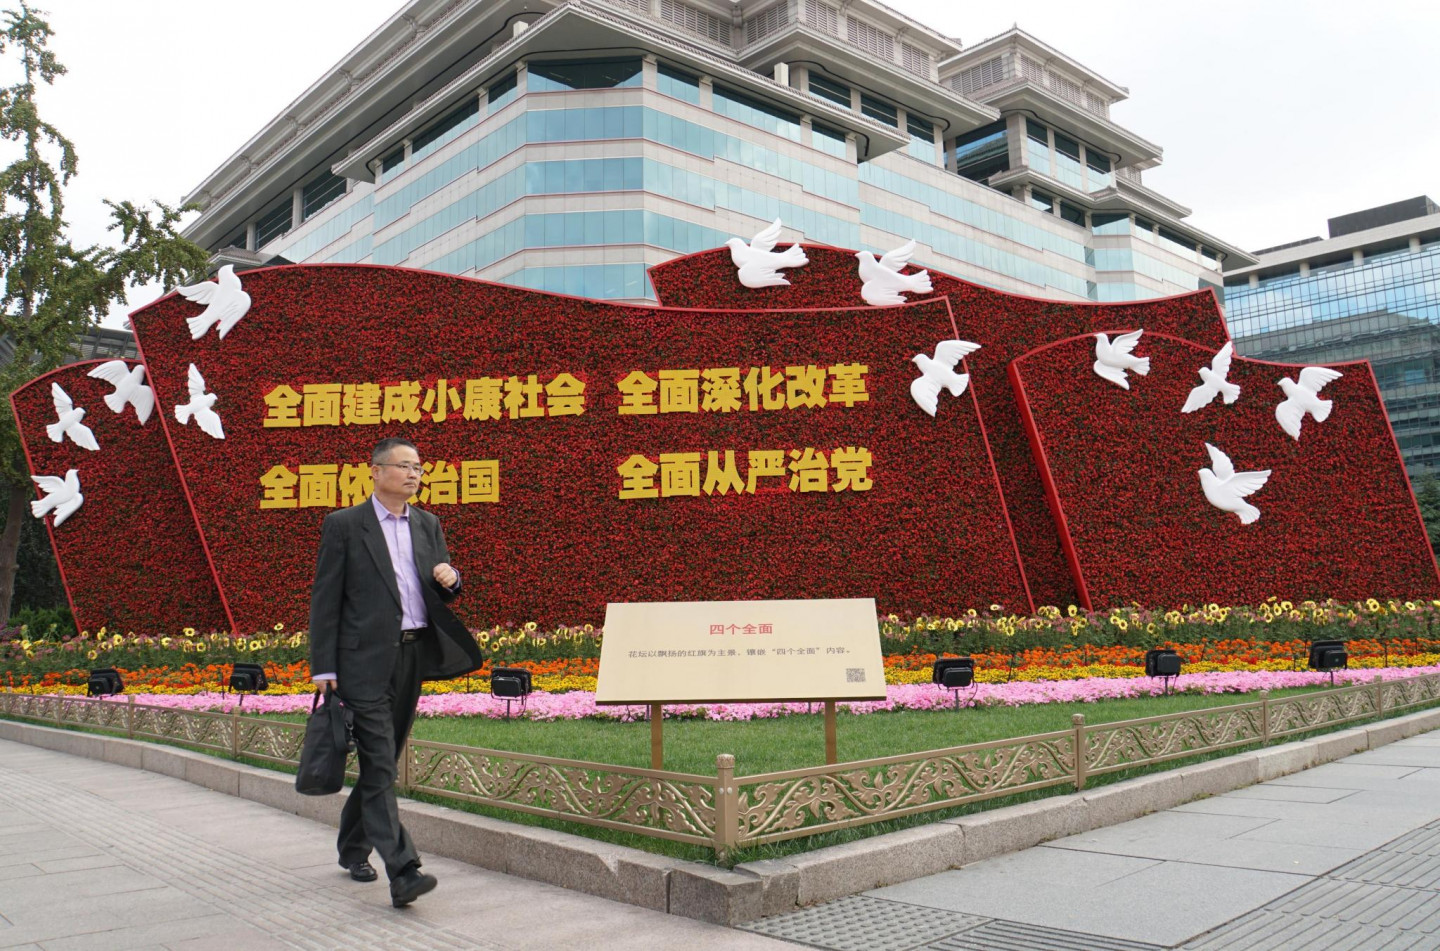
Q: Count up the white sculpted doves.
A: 12